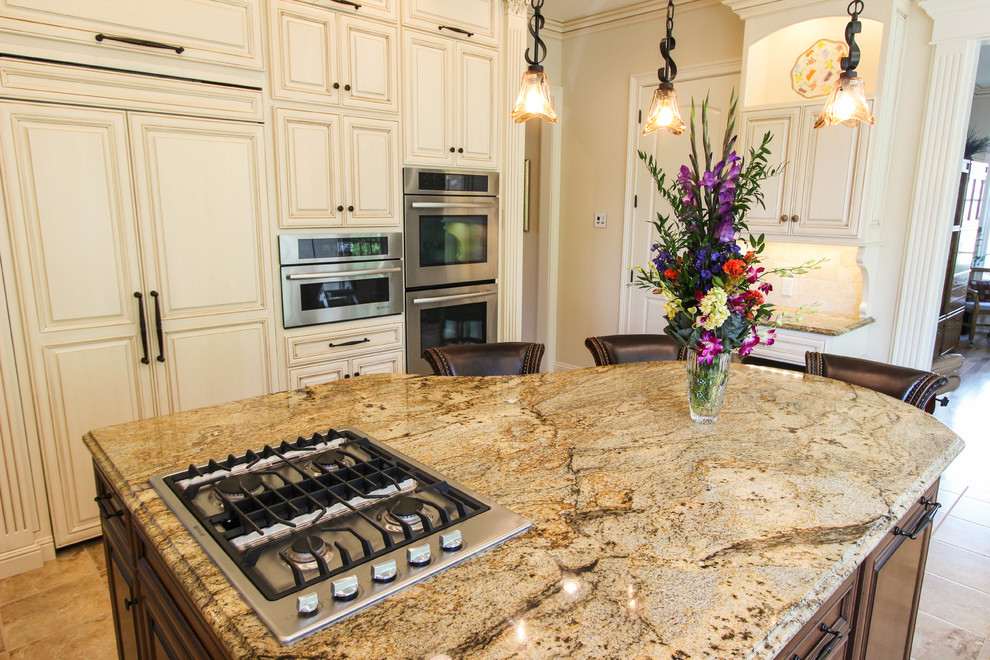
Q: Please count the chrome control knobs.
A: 5